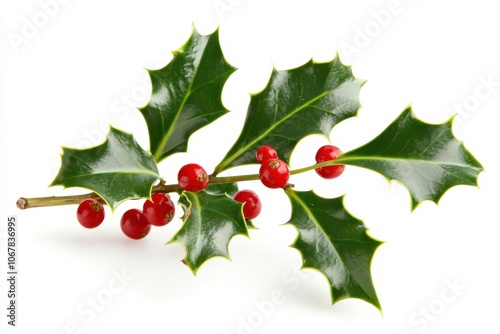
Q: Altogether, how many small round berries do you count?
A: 8